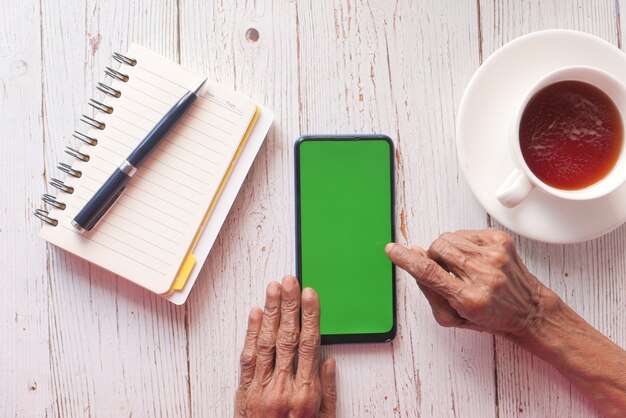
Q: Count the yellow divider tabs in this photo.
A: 1